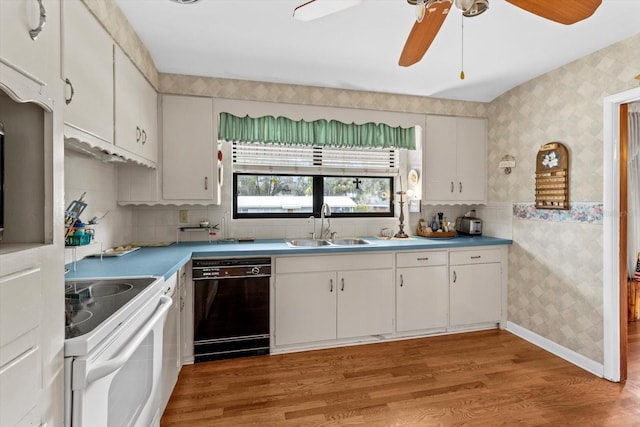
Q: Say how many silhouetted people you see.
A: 0